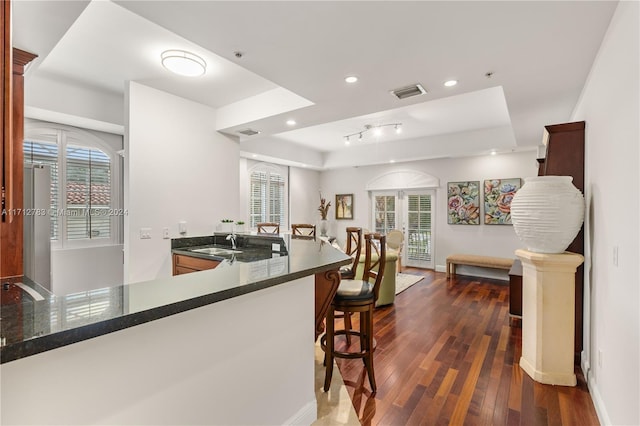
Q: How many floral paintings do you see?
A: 2